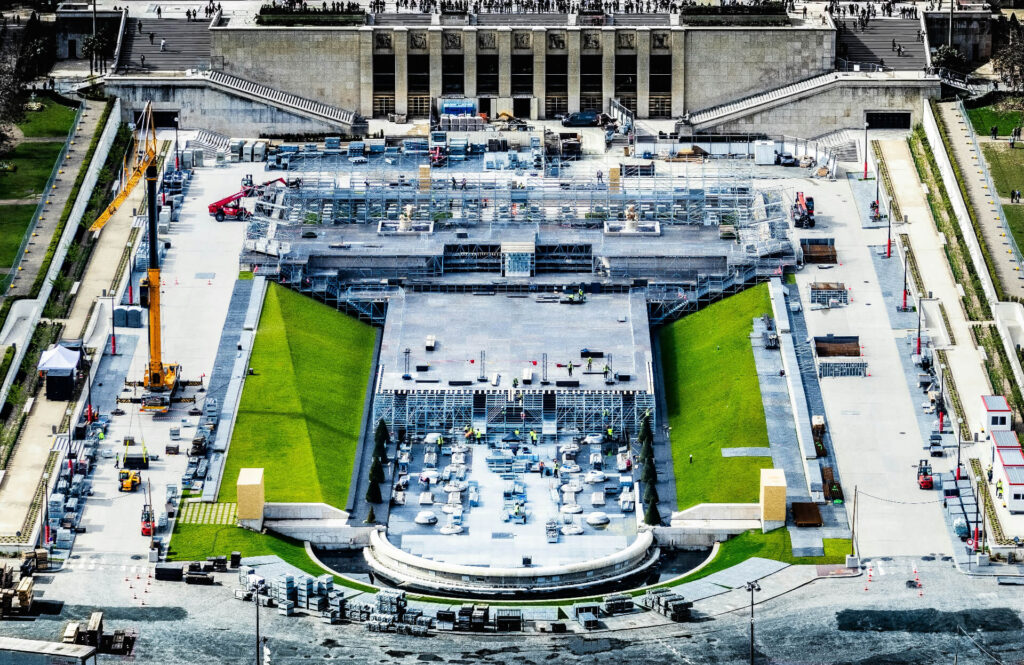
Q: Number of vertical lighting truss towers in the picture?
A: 4